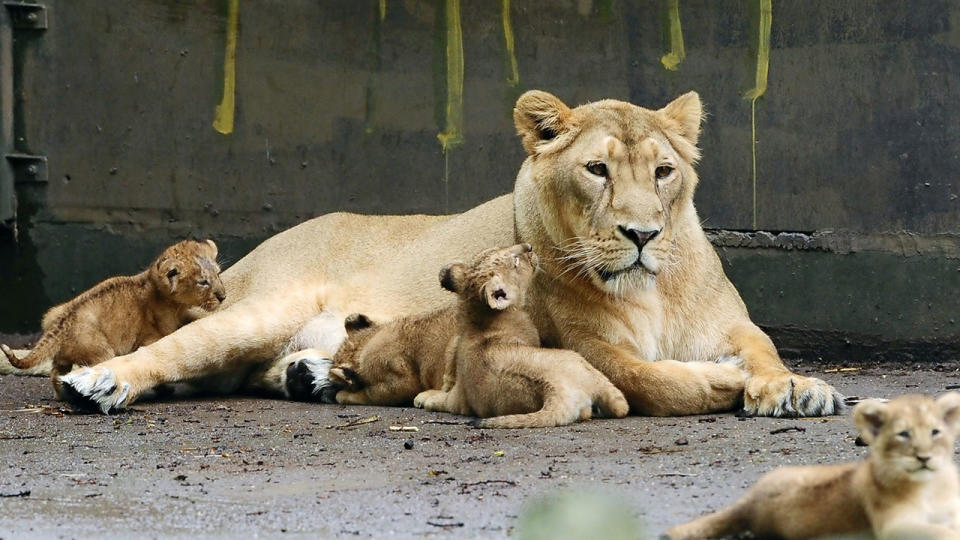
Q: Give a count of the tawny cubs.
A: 4